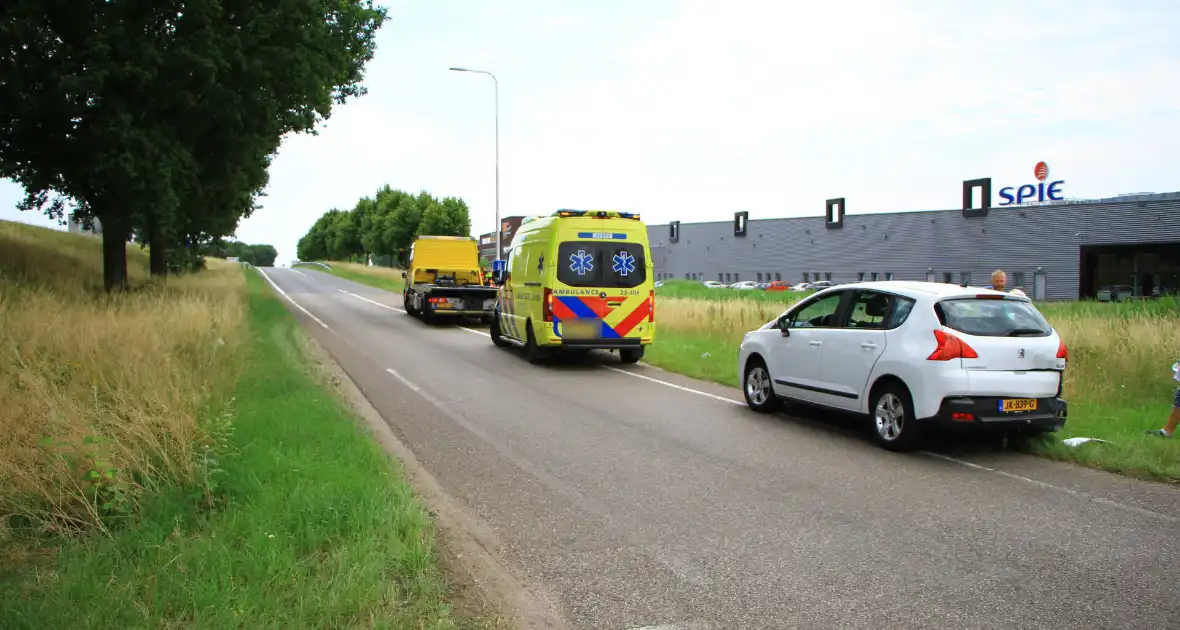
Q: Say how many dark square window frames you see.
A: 4